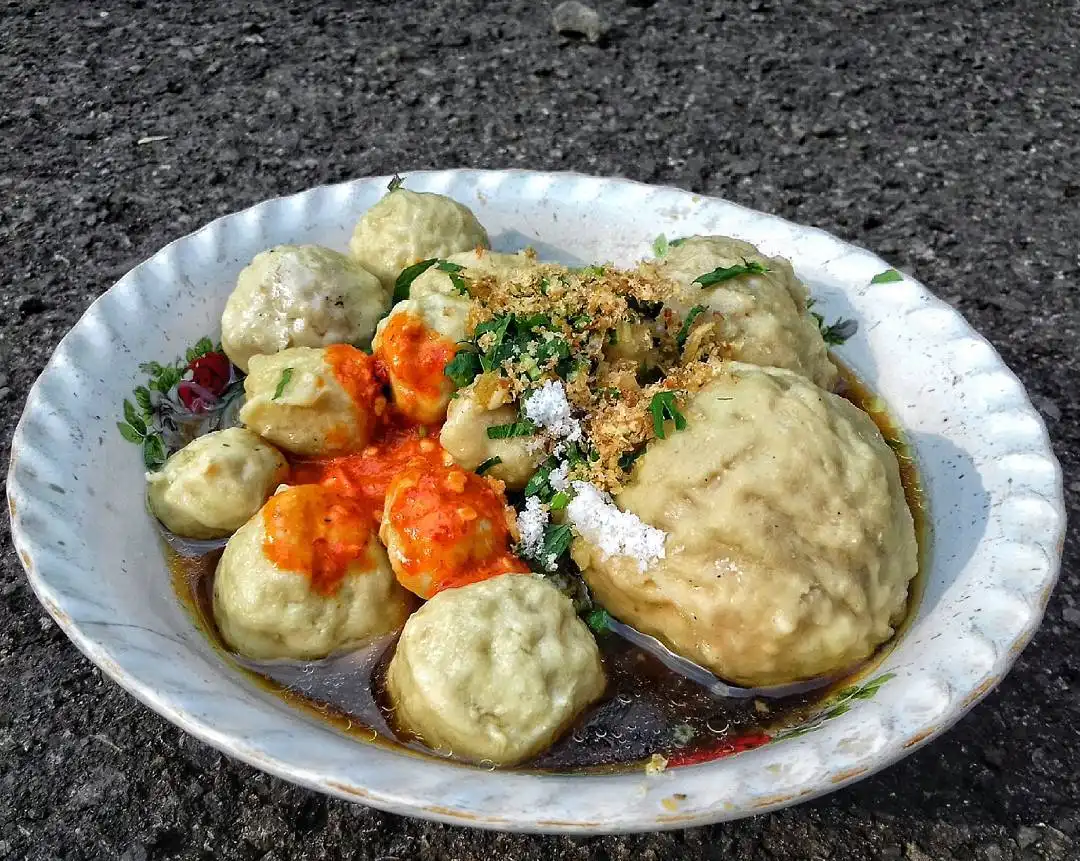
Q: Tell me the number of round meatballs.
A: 12